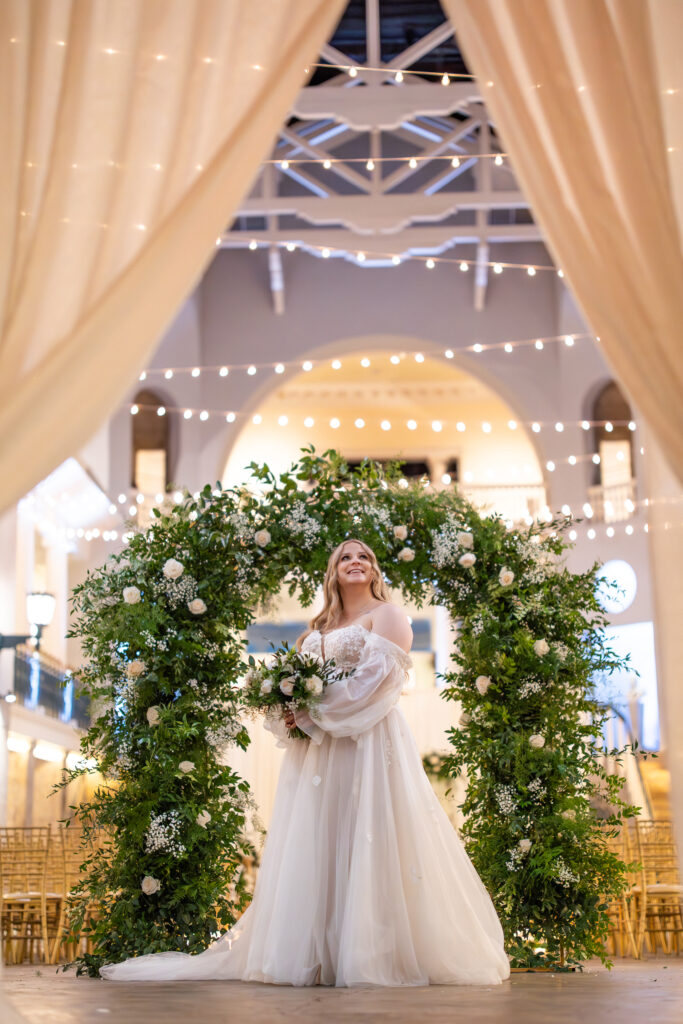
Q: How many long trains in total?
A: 1